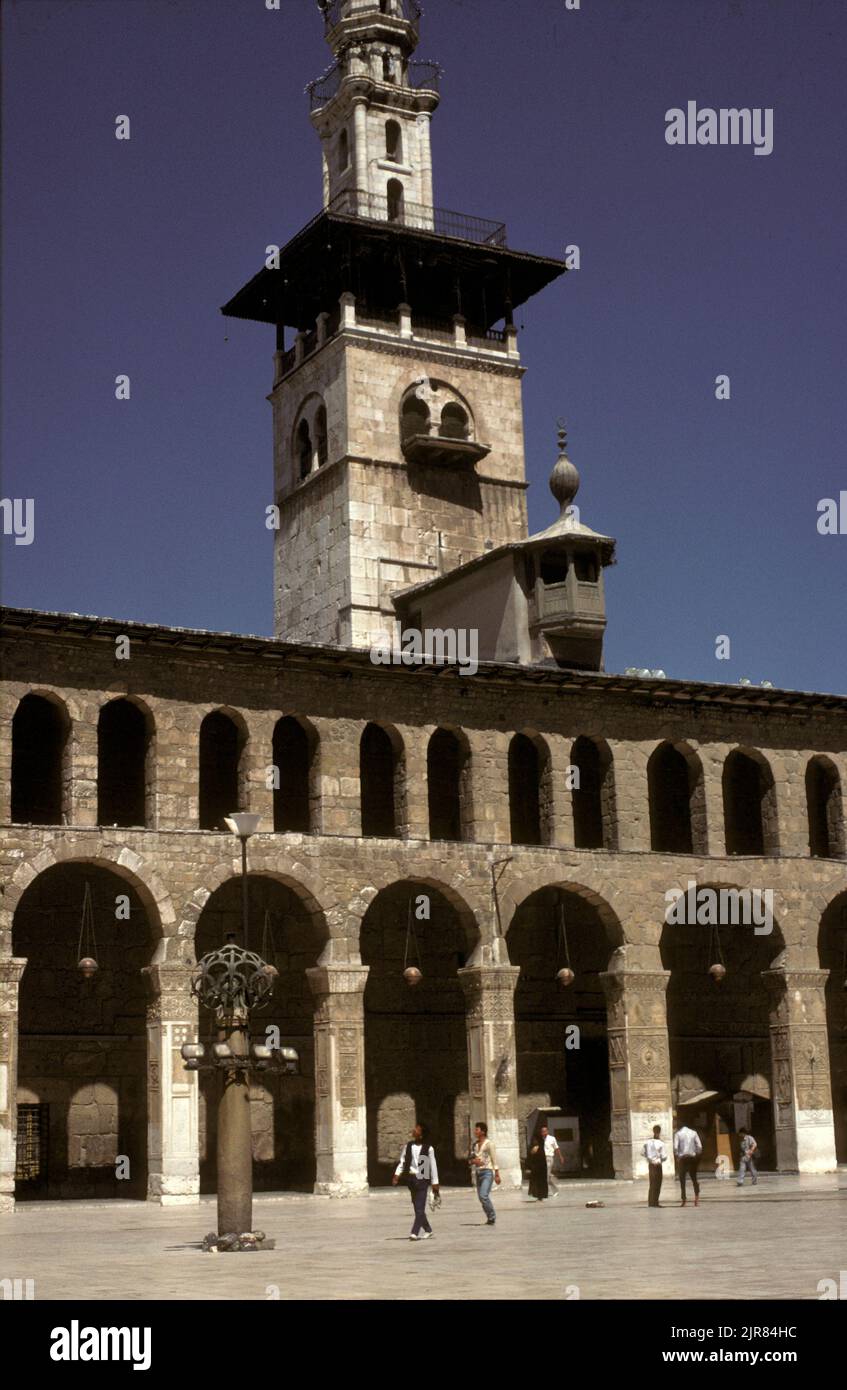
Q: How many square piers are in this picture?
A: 6